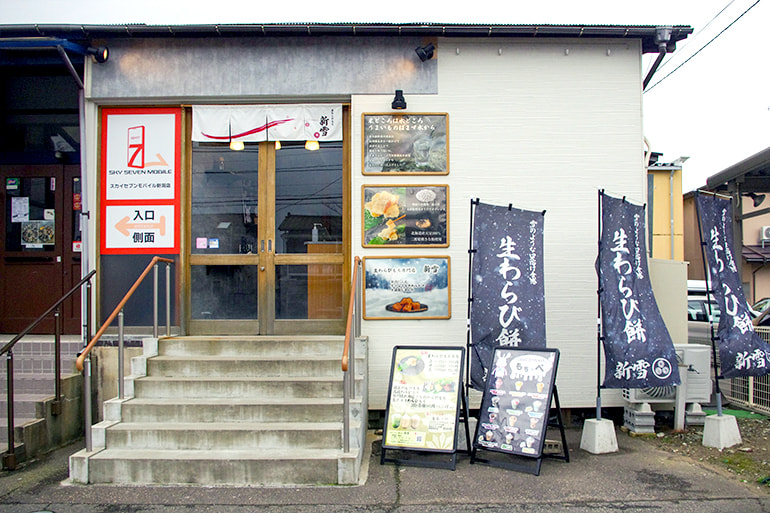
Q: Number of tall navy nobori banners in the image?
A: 3